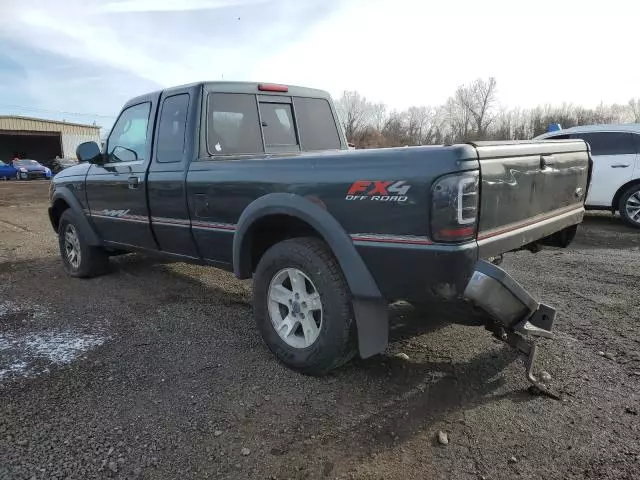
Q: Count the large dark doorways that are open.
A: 1